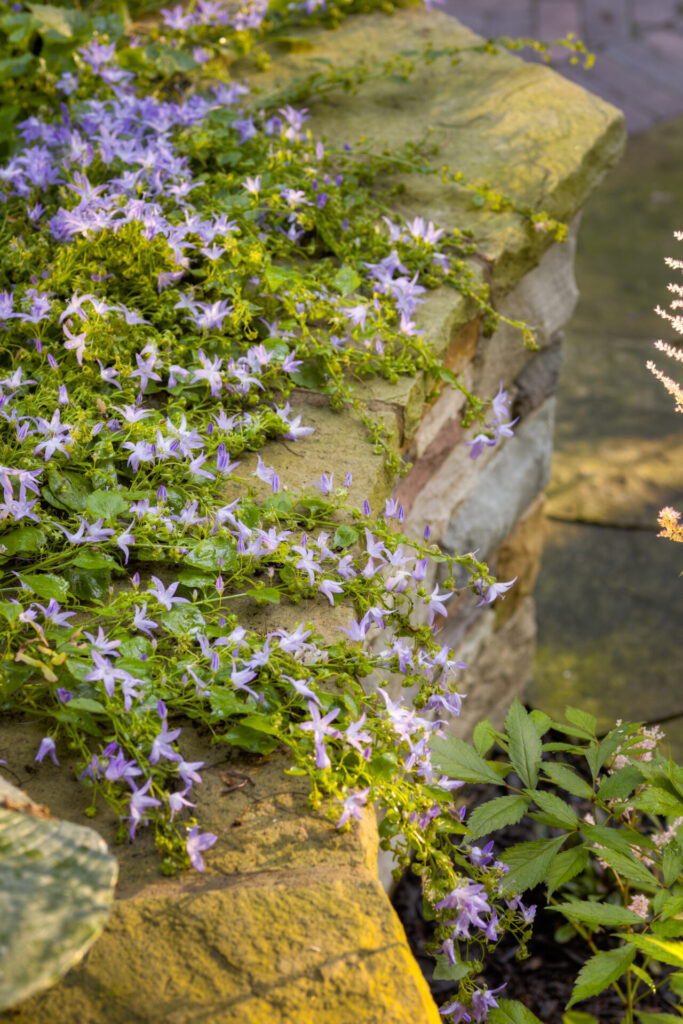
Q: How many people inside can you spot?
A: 0